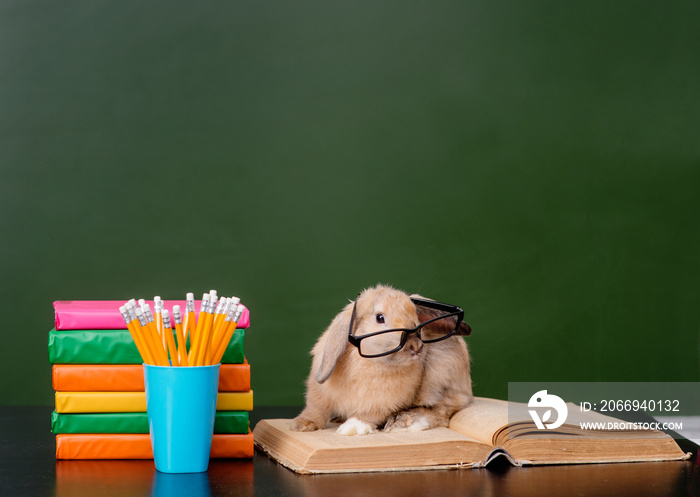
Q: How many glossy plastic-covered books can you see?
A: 6